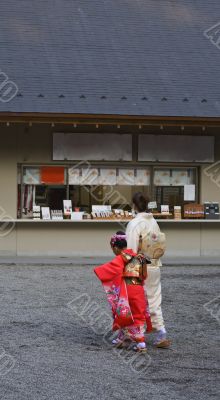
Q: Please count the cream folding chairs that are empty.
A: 0